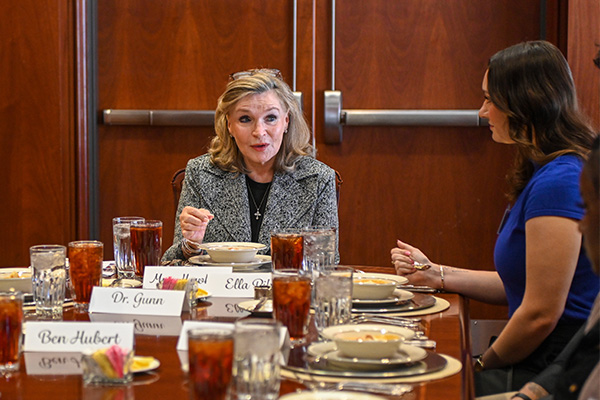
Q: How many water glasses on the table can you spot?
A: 5